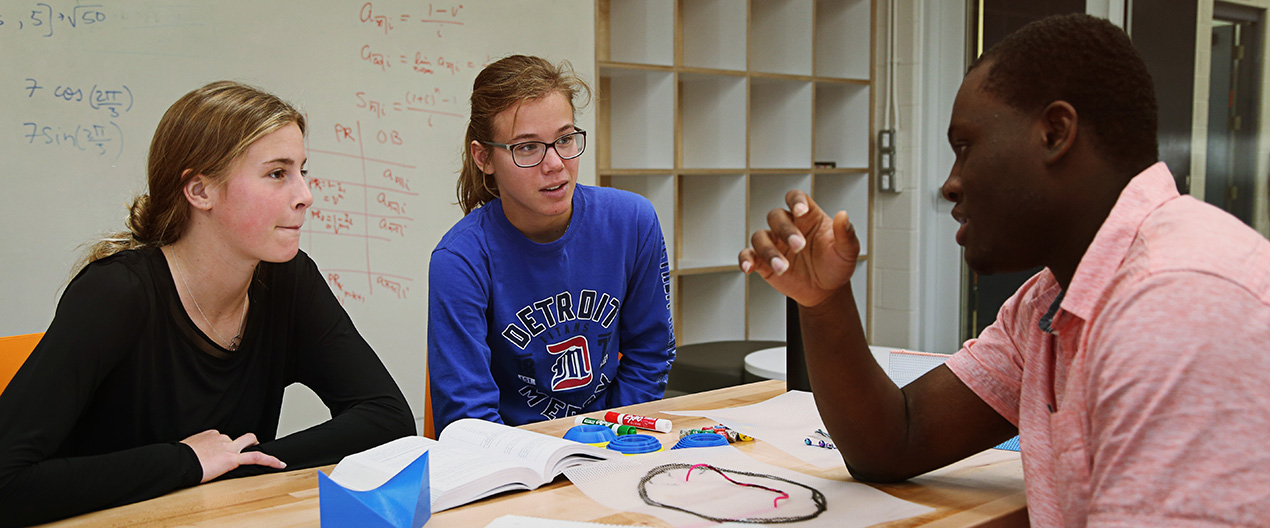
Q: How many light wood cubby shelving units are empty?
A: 15